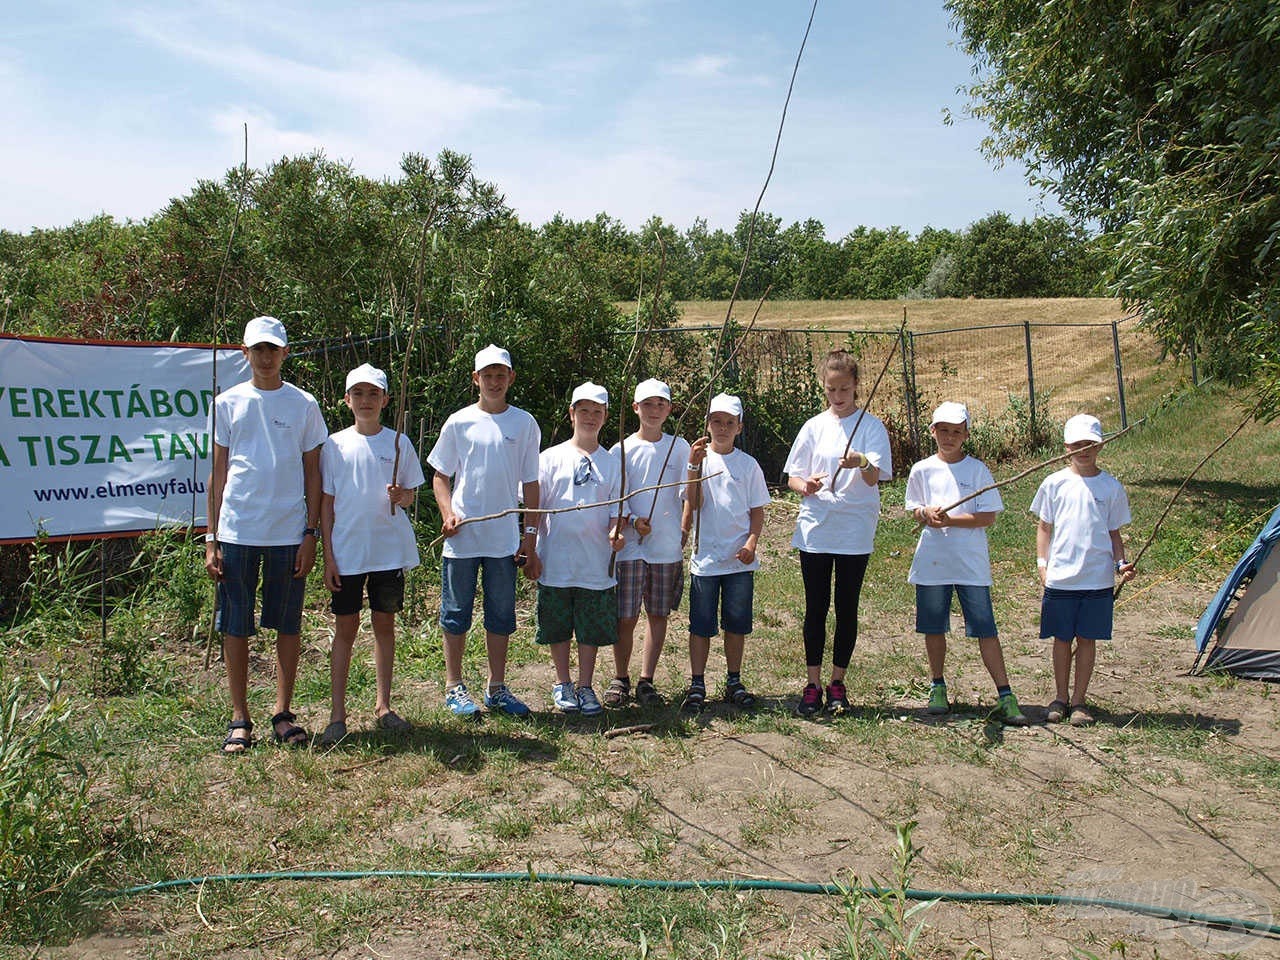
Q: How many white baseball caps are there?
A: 8